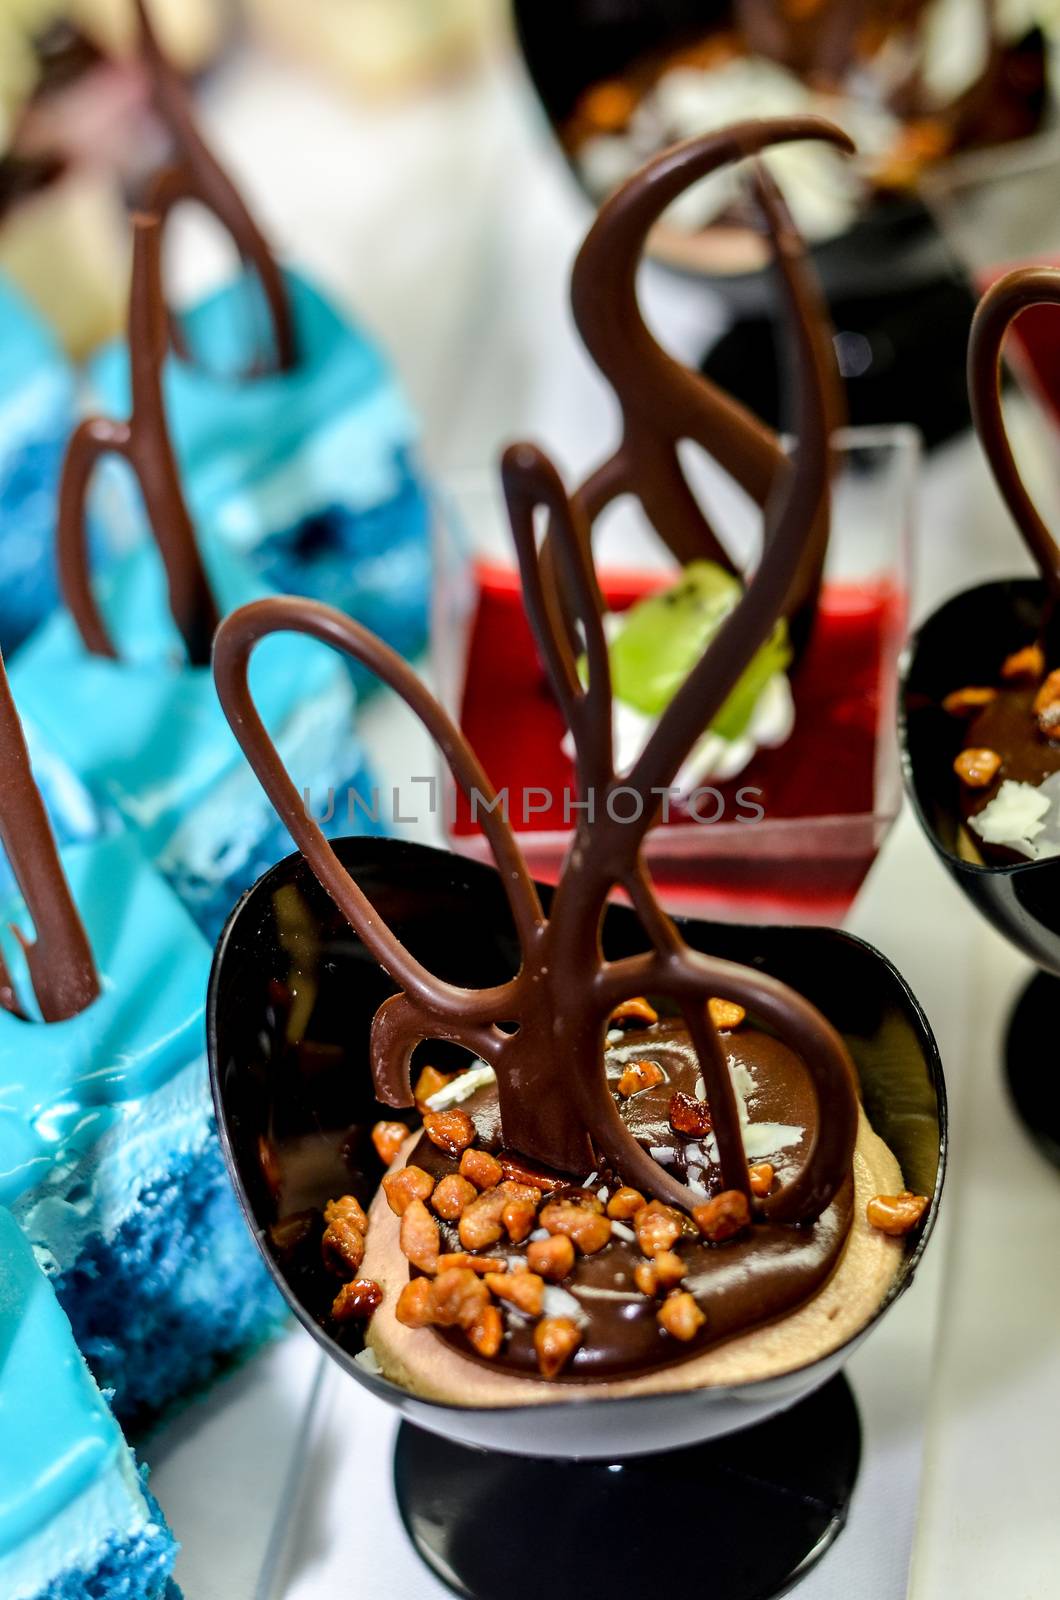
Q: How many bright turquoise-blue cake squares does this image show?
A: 5